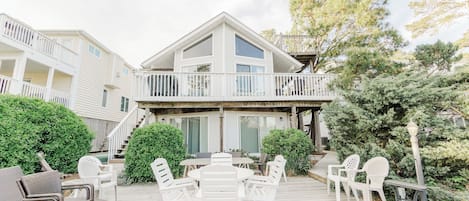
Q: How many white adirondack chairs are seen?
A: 4